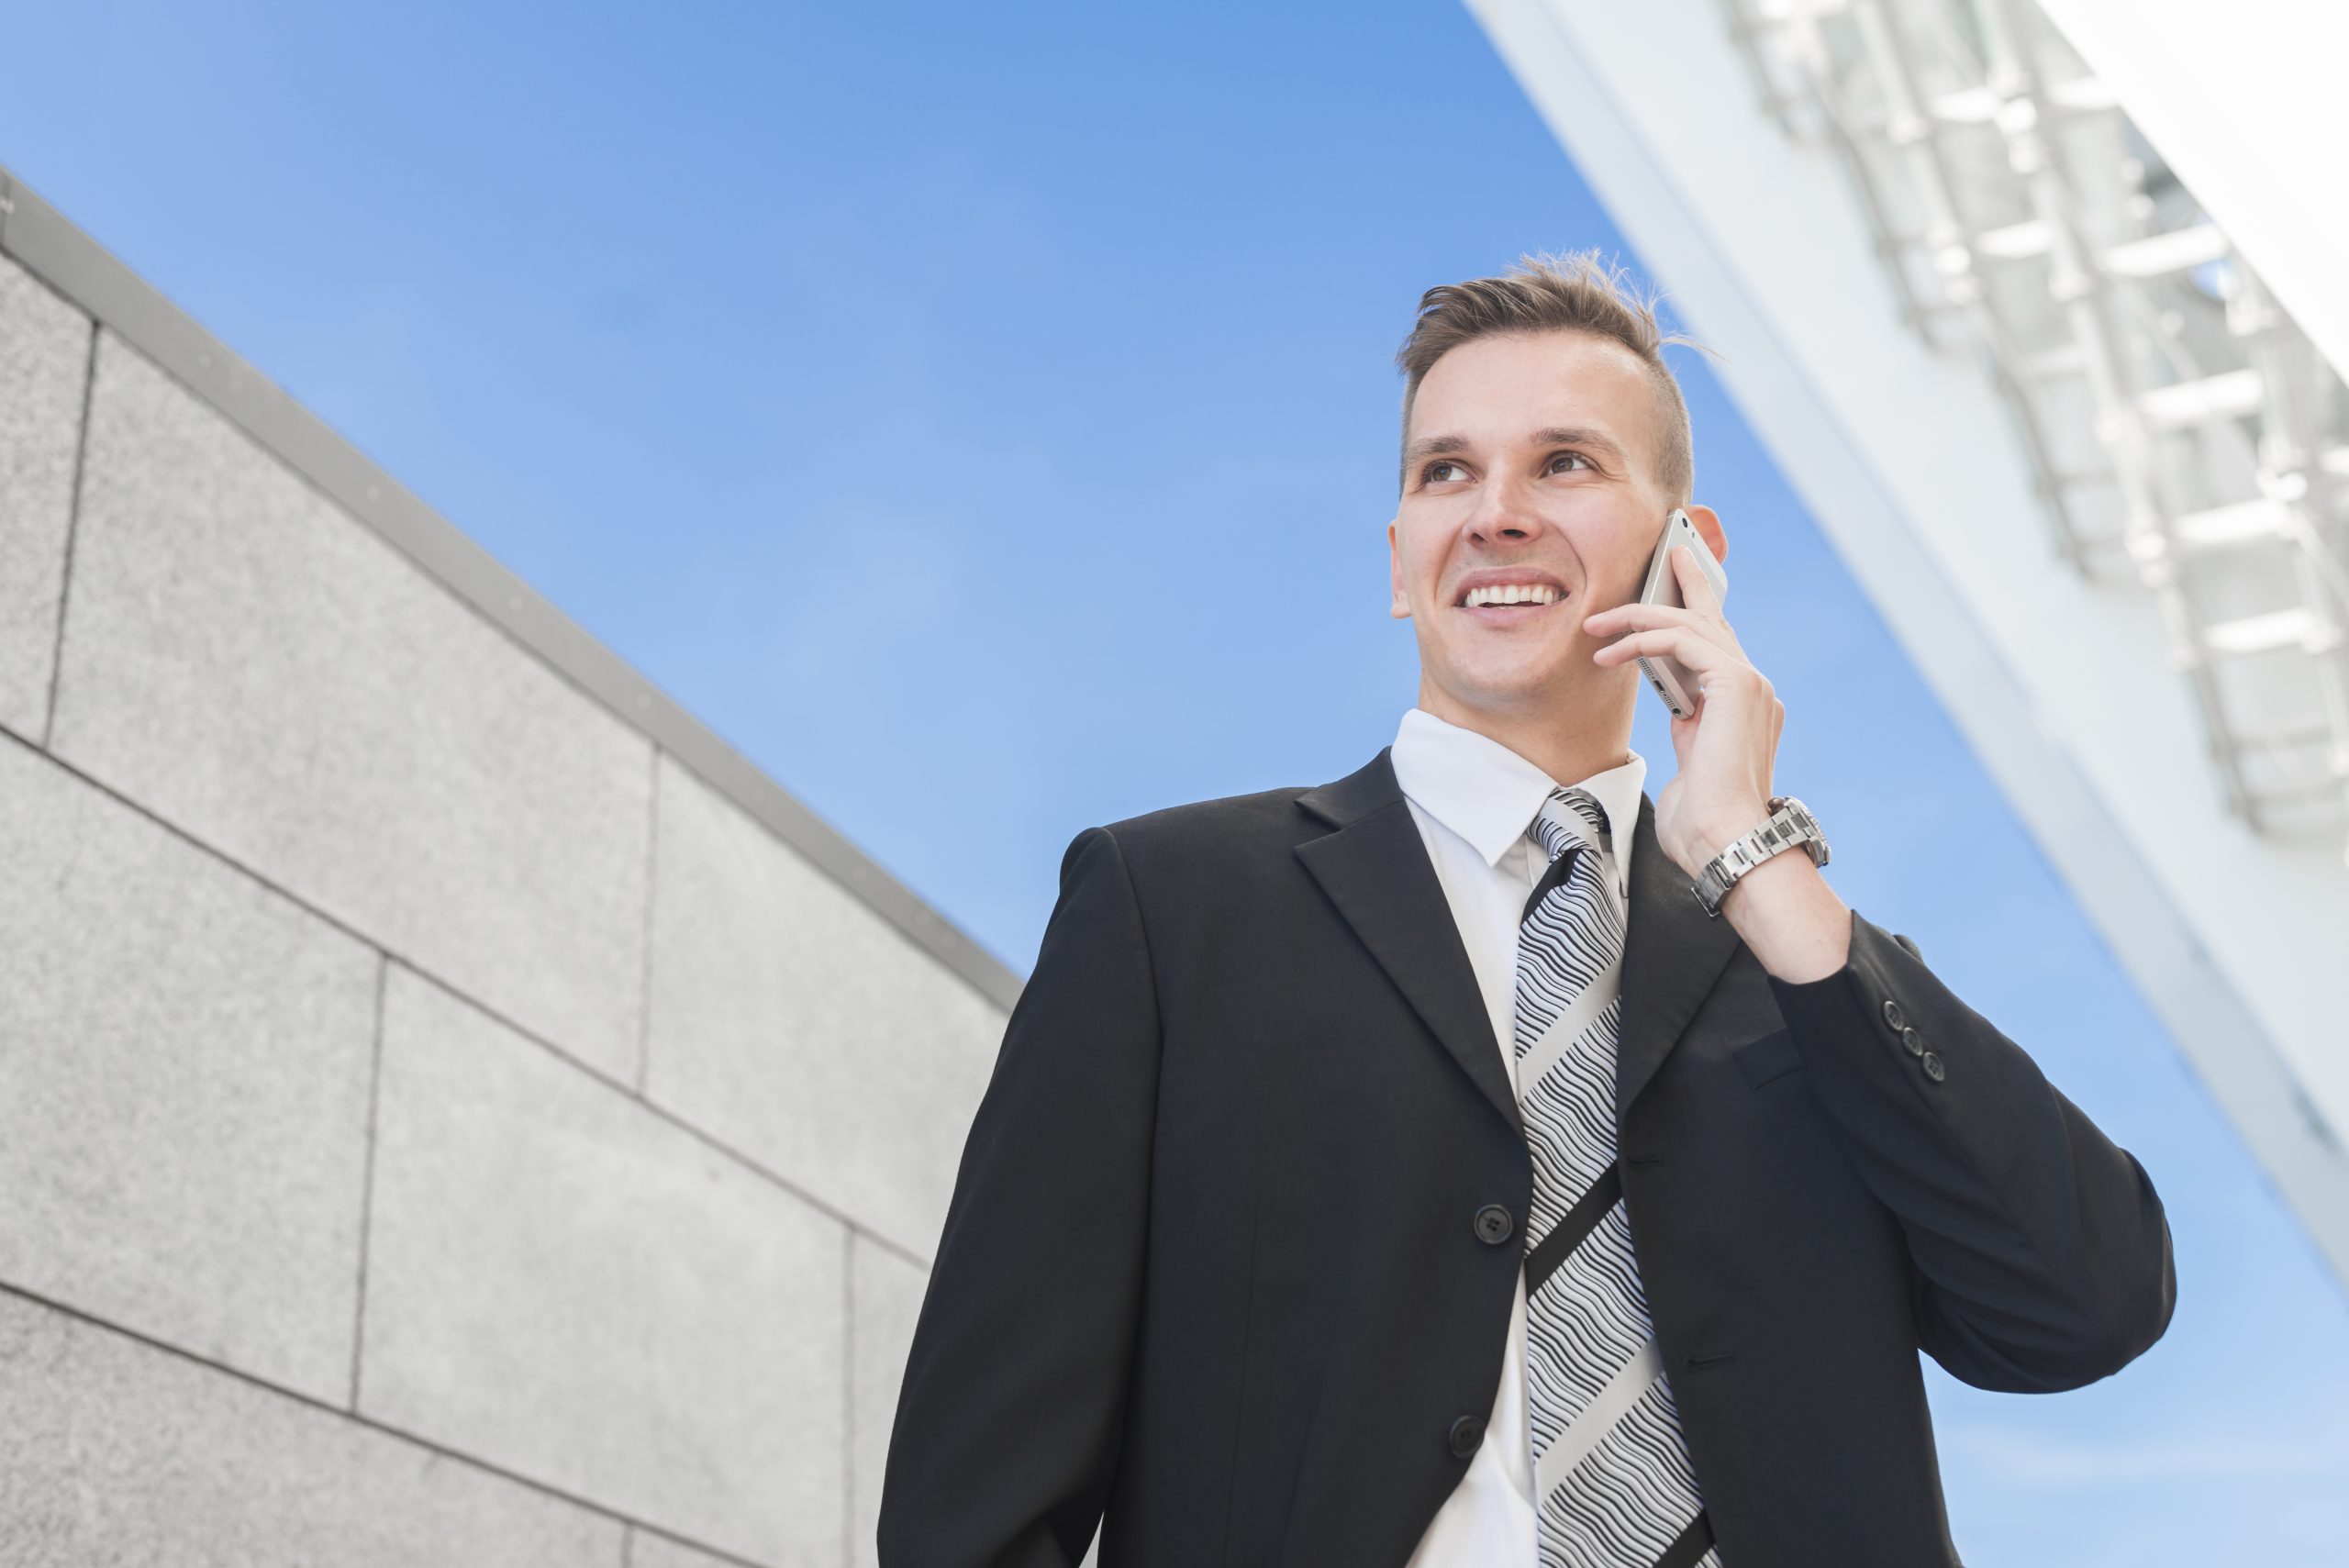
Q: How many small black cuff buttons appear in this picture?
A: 3